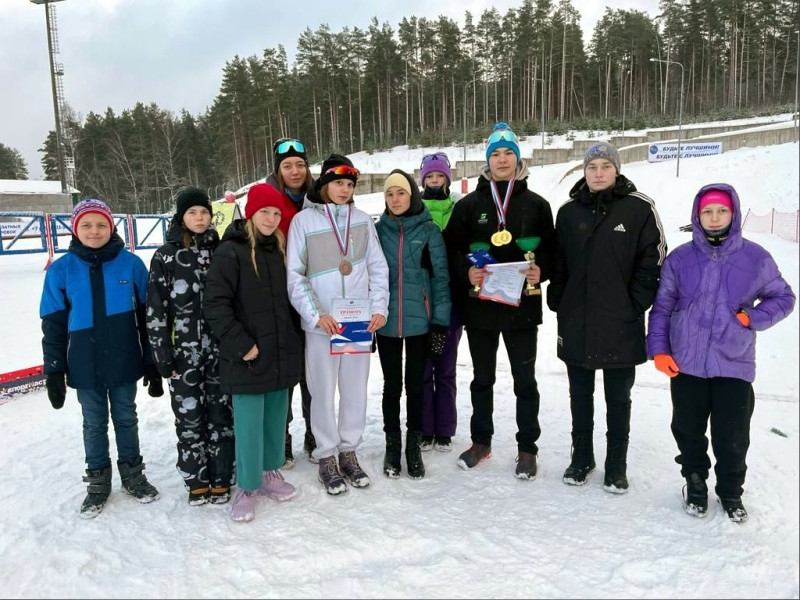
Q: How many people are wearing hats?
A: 10